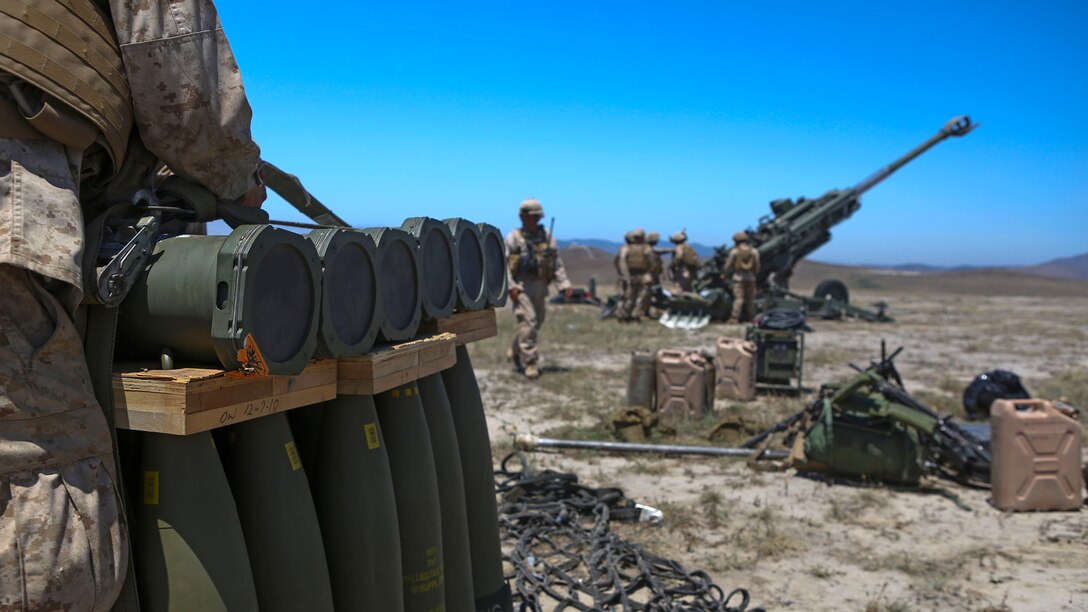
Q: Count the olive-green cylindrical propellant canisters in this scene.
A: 6